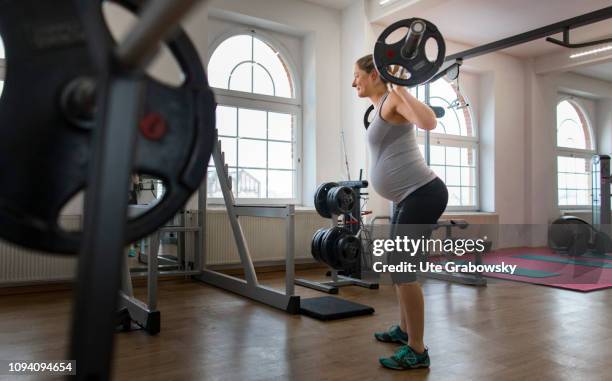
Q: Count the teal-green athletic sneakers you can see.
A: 2